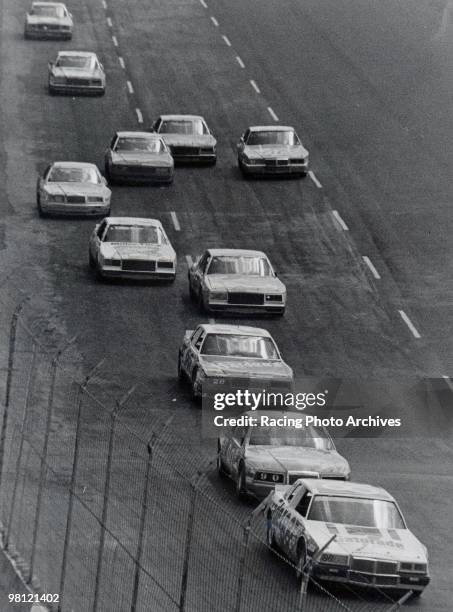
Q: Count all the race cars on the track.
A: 11